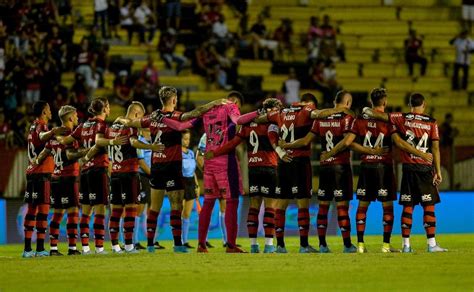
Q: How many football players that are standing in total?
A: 11